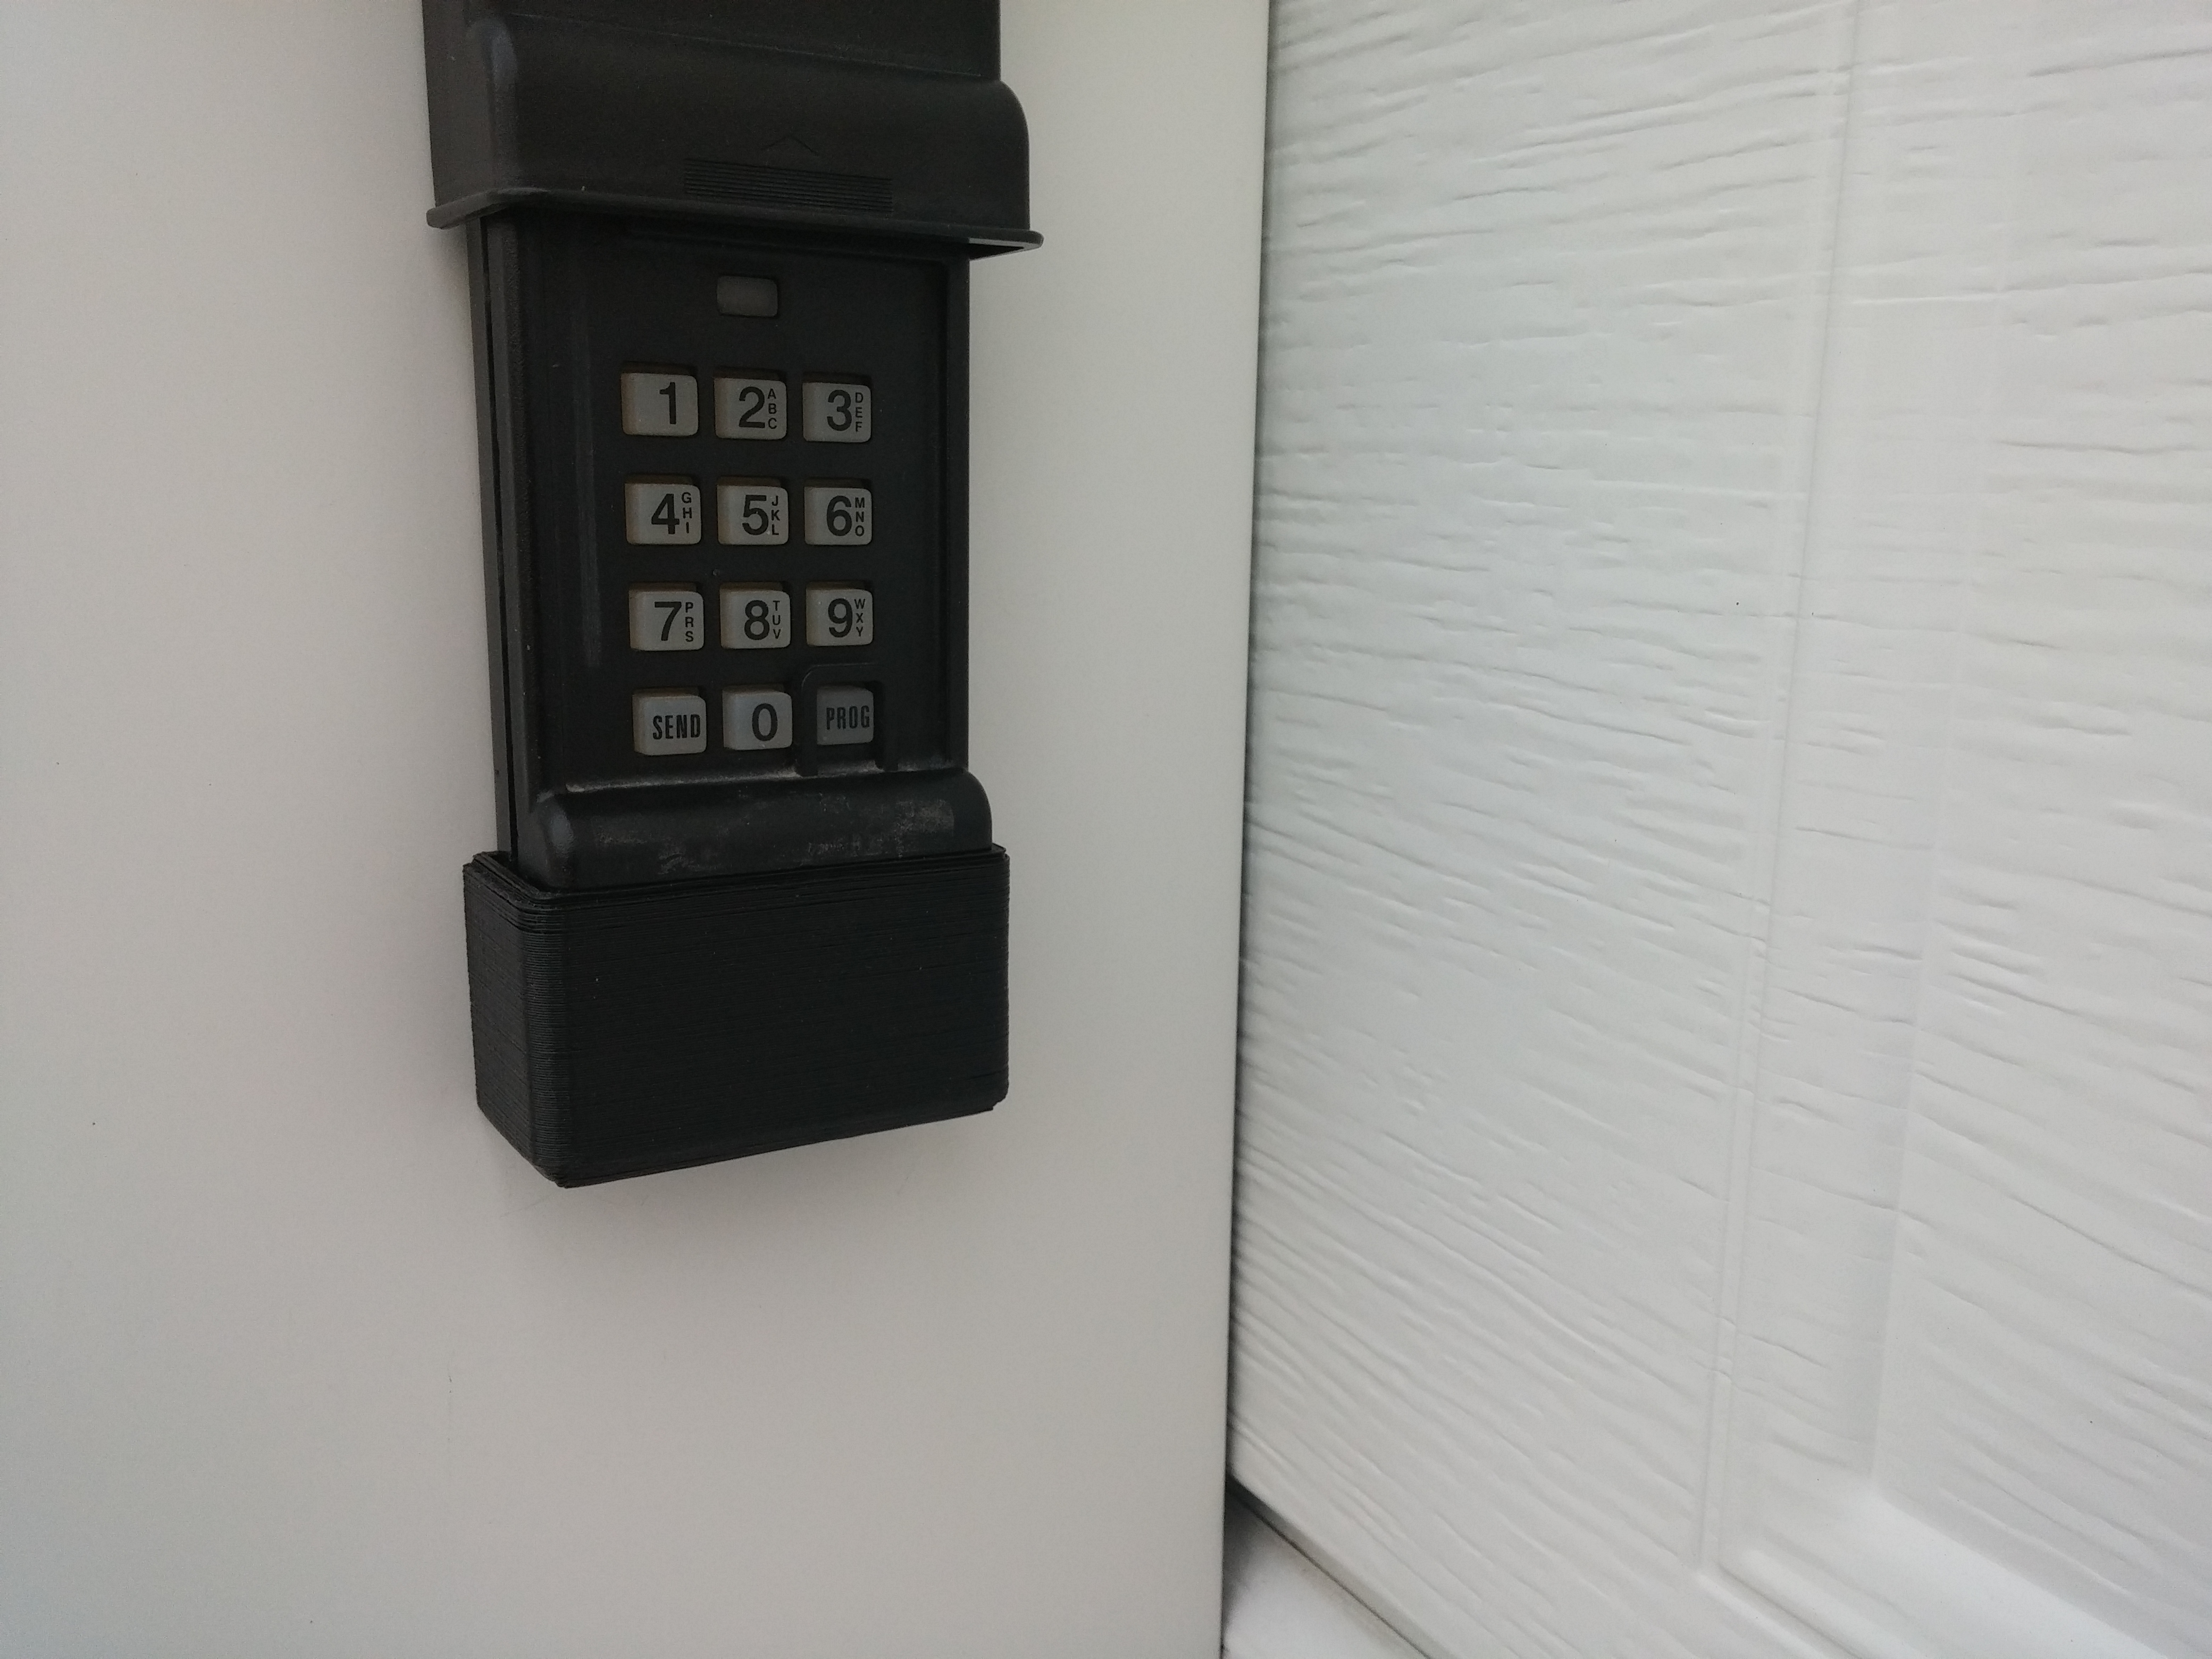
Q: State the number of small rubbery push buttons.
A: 12